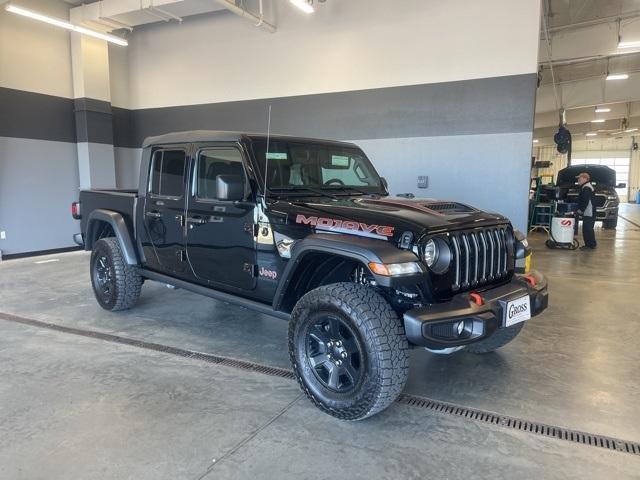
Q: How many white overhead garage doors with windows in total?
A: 1